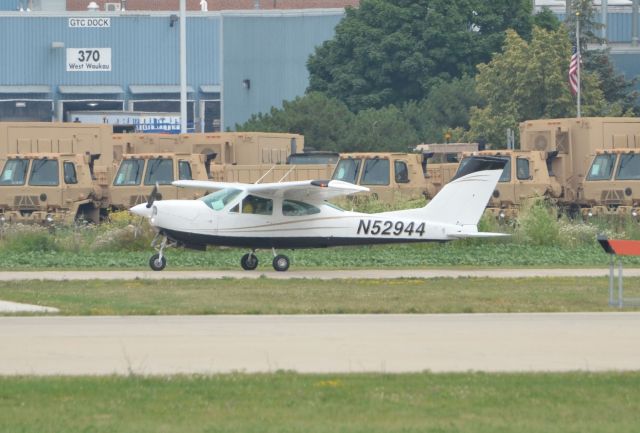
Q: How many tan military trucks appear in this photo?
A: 5